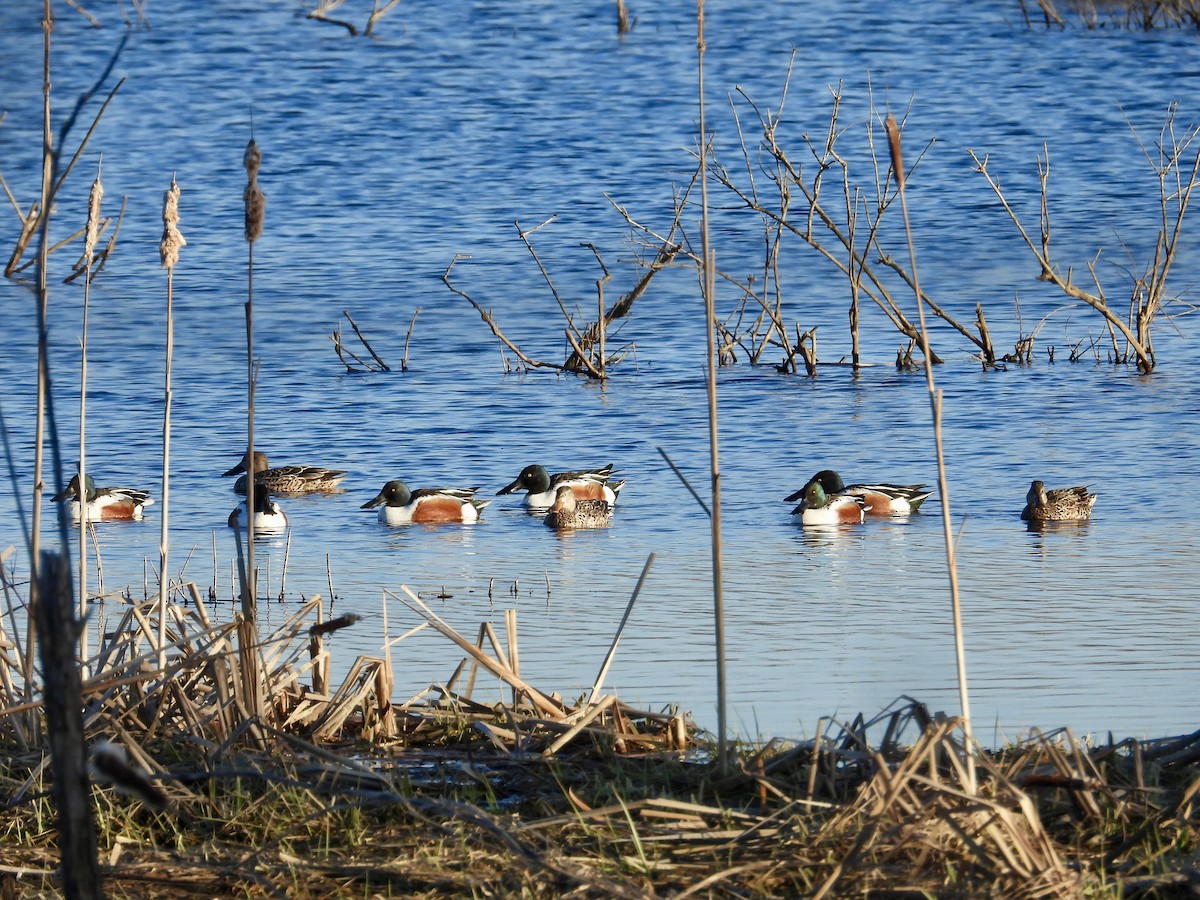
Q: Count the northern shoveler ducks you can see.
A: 9